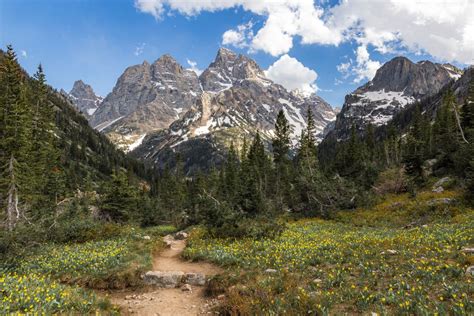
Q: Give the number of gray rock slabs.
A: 2